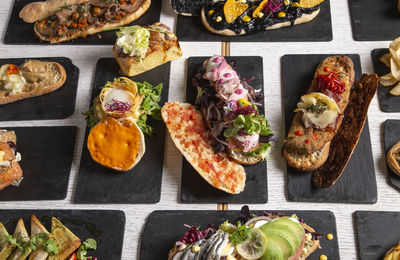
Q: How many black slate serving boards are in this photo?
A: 13